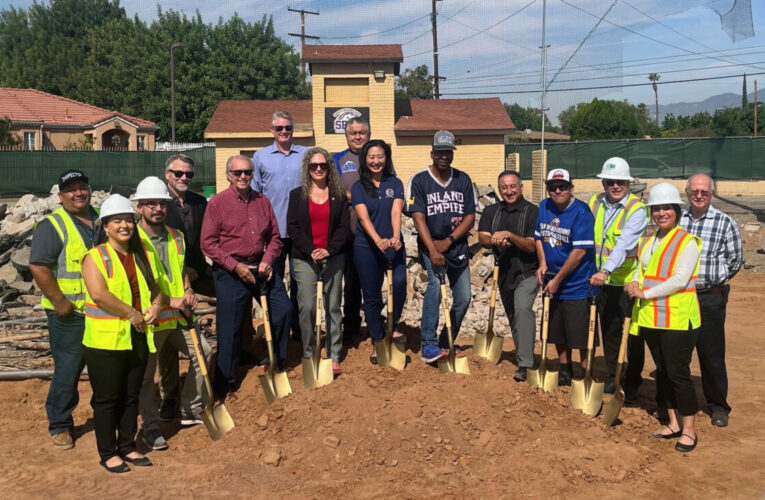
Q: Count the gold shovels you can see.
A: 9